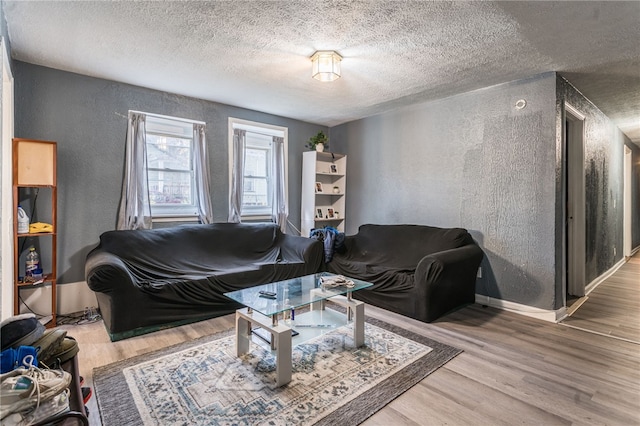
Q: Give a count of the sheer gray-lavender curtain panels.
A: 4